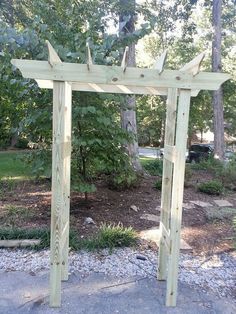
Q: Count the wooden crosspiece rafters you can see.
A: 5